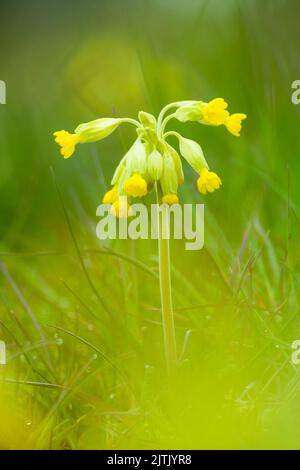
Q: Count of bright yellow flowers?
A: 8